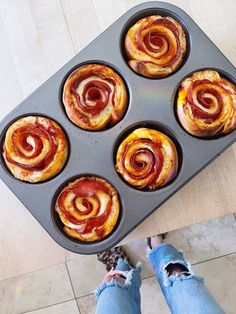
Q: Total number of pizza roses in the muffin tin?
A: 6